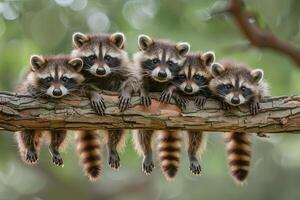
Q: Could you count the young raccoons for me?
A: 5